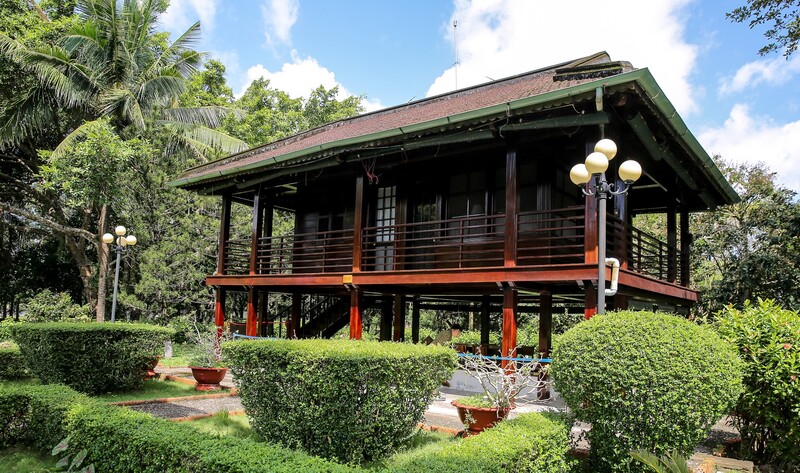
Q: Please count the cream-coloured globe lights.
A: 8